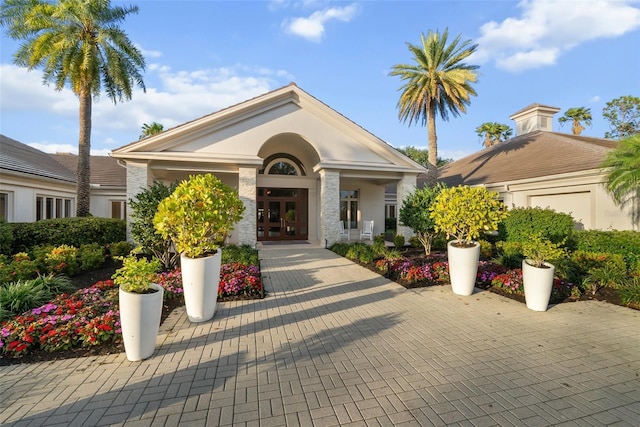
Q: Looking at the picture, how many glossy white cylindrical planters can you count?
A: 4